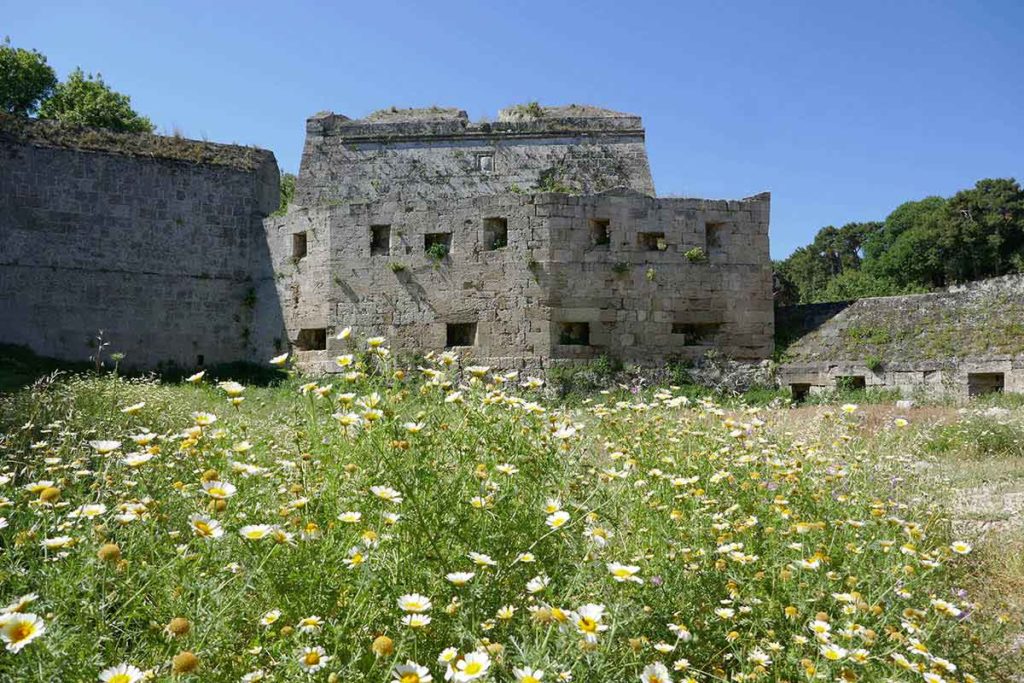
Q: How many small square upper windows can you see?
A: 7